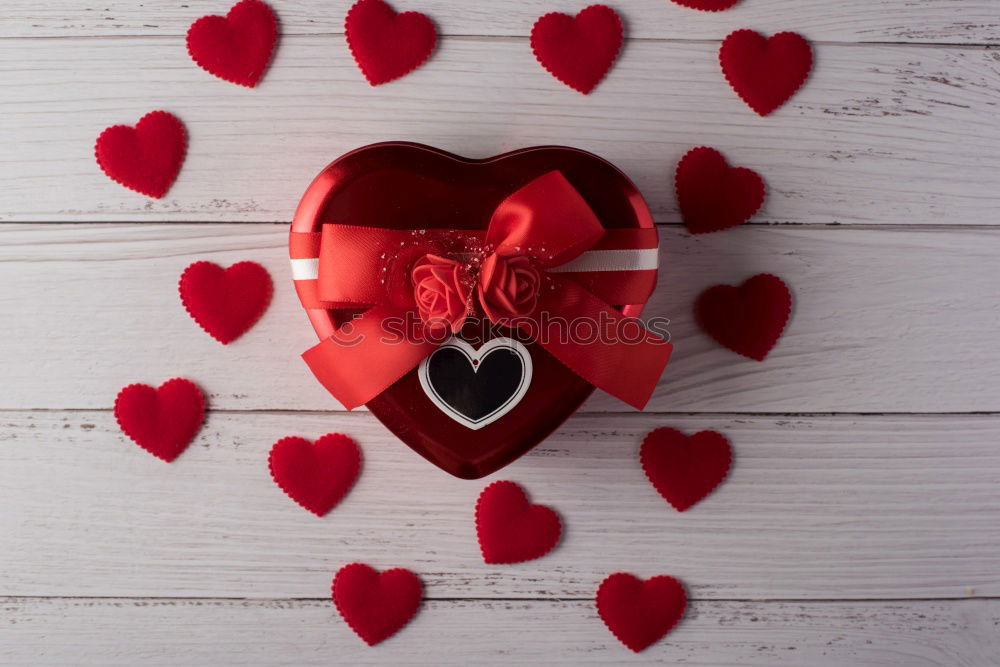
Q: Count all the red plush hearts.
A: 15